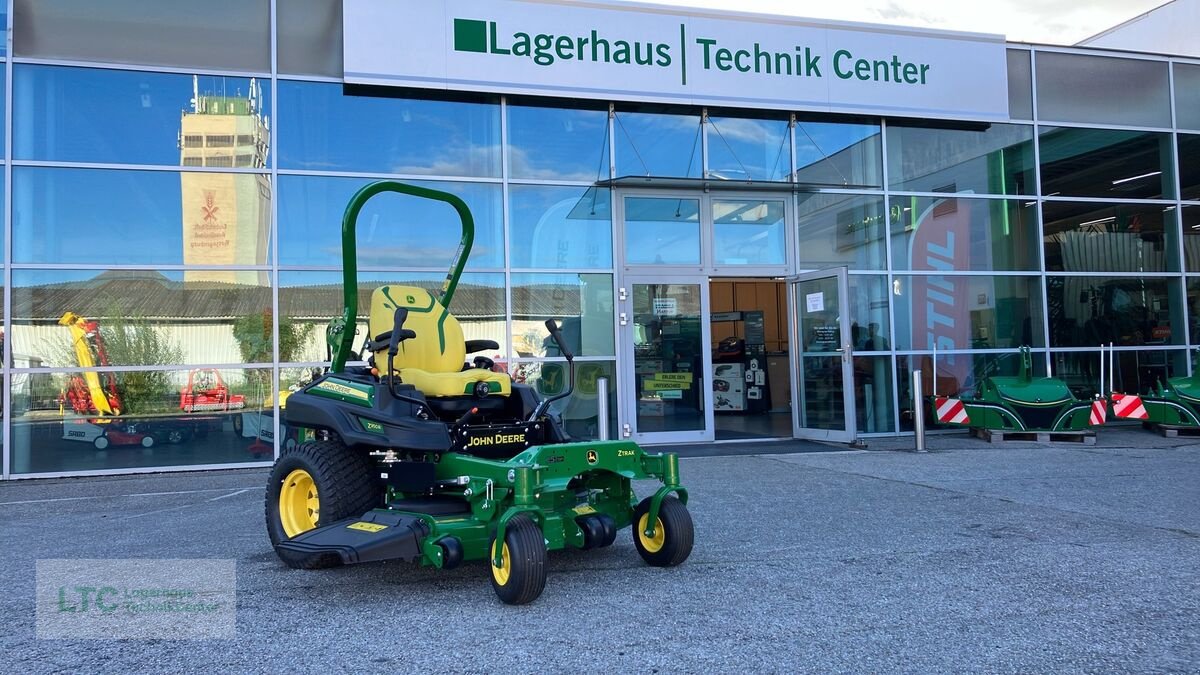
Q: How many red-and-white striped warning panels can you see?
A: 3